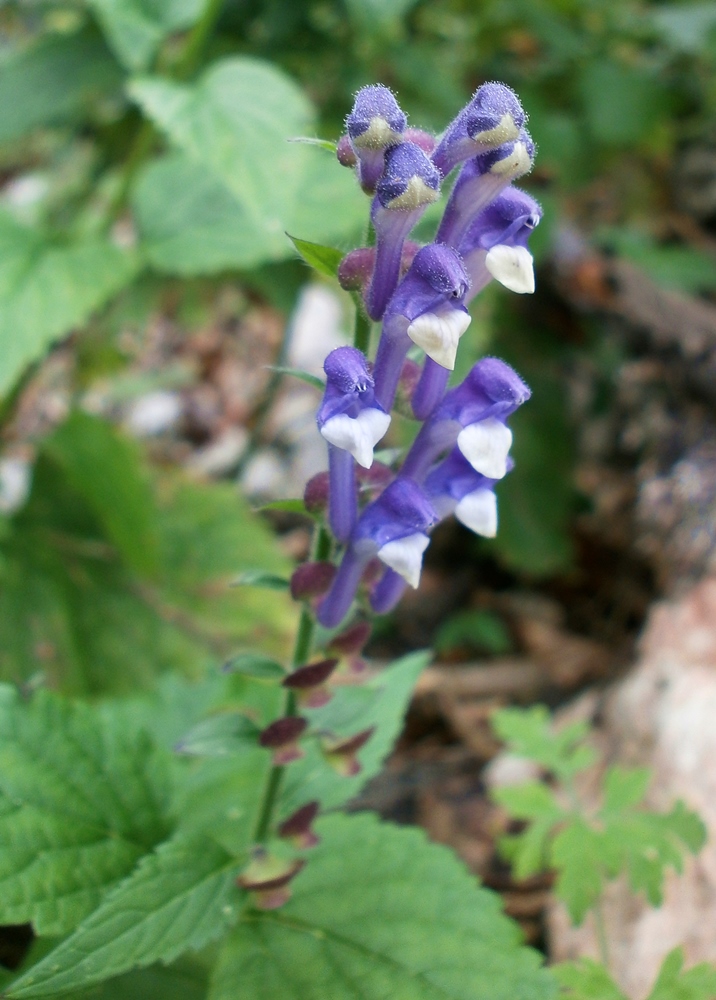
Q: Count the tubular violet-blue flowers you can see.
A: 10